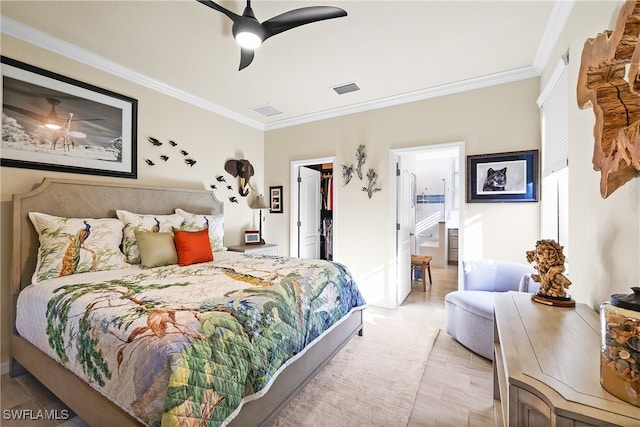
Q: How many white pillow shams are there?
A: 3